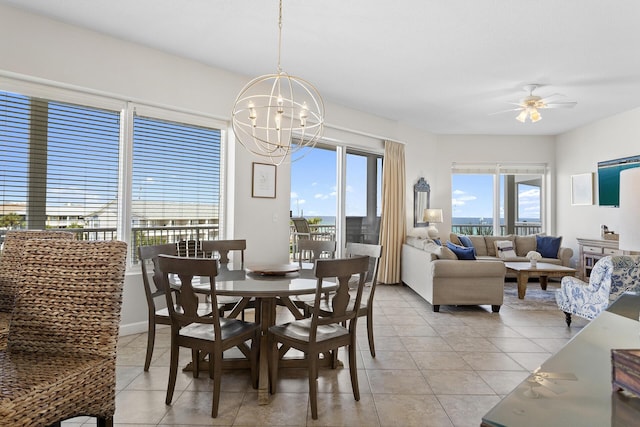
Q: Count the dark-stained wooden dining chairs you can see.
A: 6